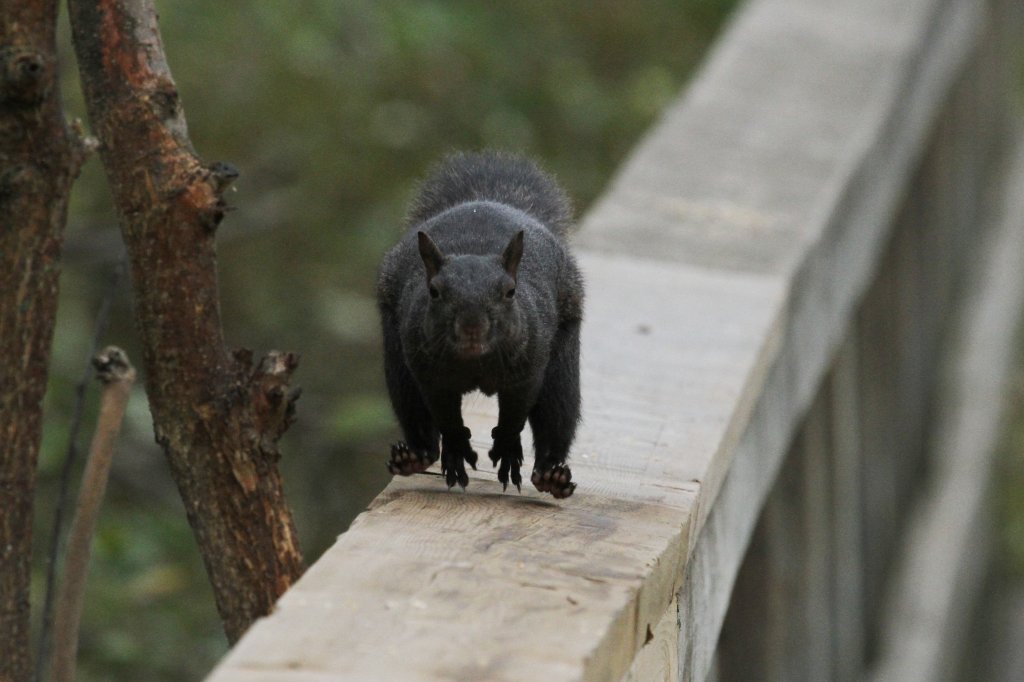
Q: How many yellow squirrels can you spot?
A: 0